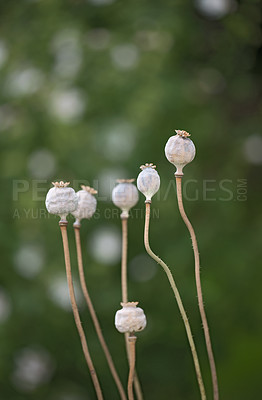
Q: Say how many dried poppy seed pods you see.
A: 6